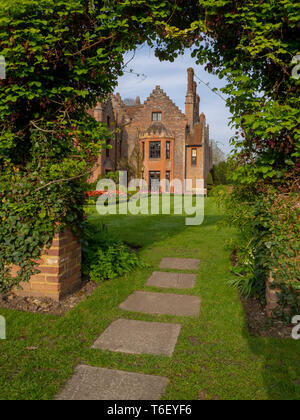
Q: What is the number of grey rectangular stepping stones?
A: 5